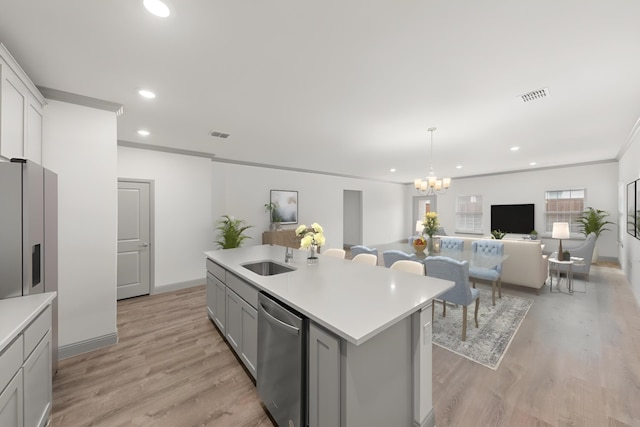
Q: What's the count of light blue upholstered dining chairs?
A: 6